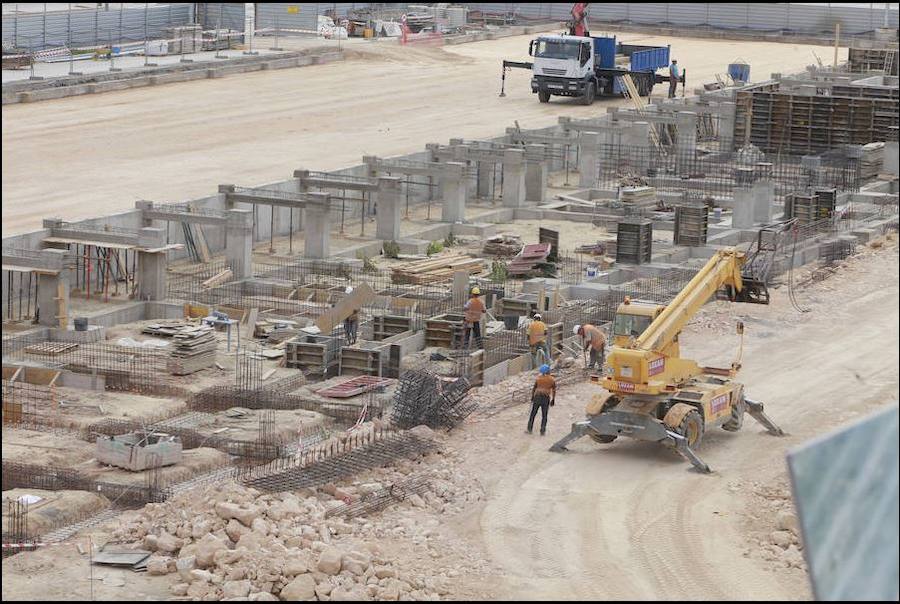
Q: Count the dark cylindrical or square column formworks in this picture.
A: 4